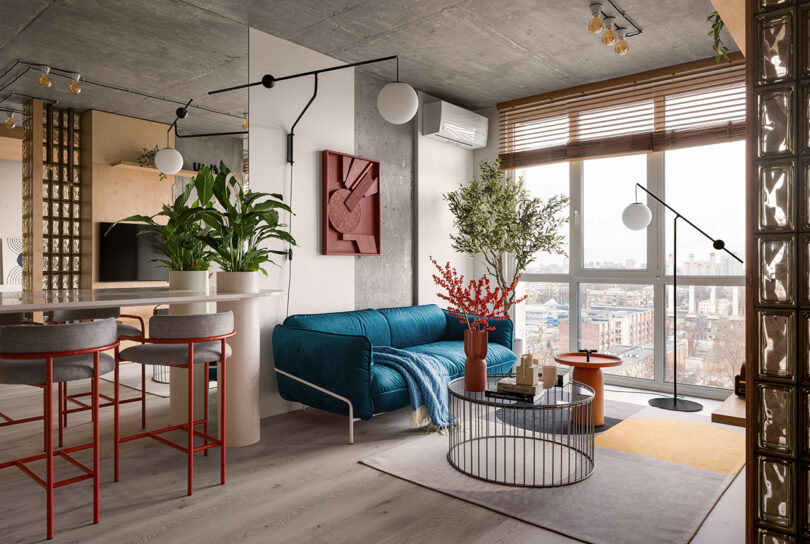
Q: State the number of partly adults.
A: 0